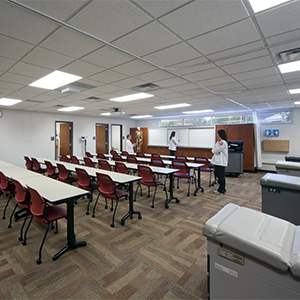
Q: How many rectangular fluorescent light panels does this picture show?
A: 12